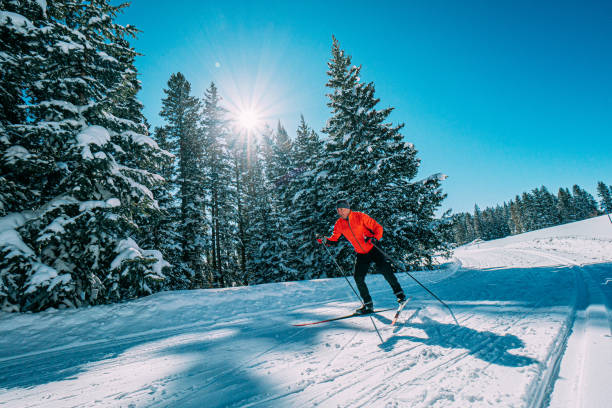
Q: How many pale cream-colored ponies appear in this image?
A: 0